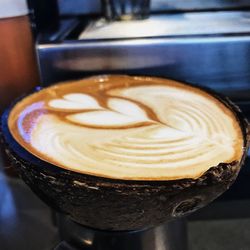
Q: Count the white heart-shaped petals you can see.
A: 2